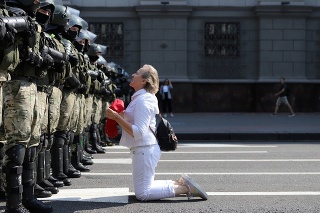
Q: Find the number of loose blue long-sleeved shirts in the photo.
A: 1